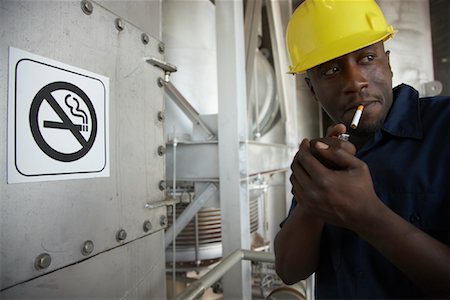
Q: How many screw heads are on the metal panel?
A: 13